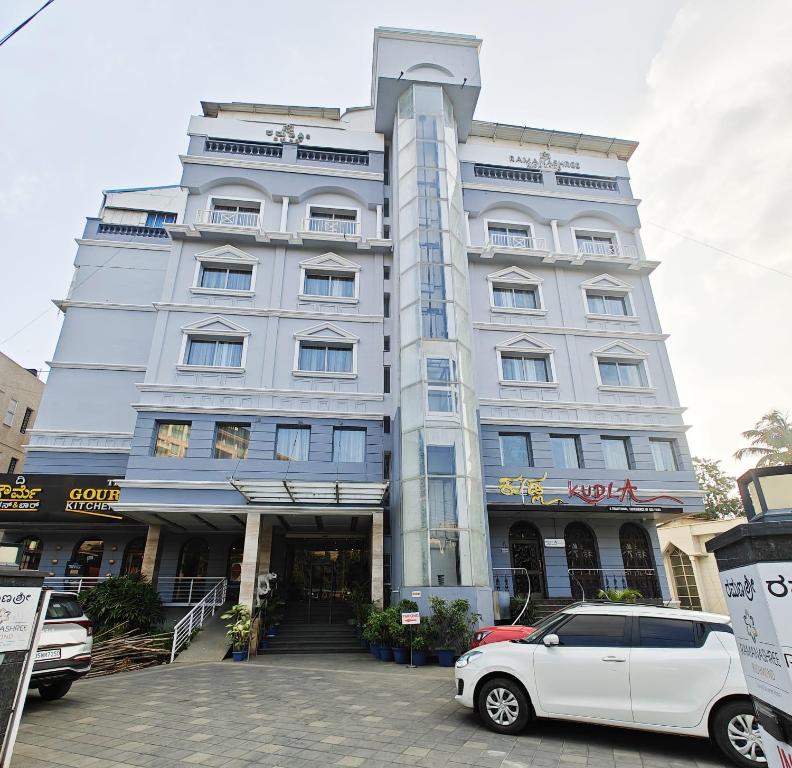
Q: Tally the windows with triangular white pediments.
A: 8